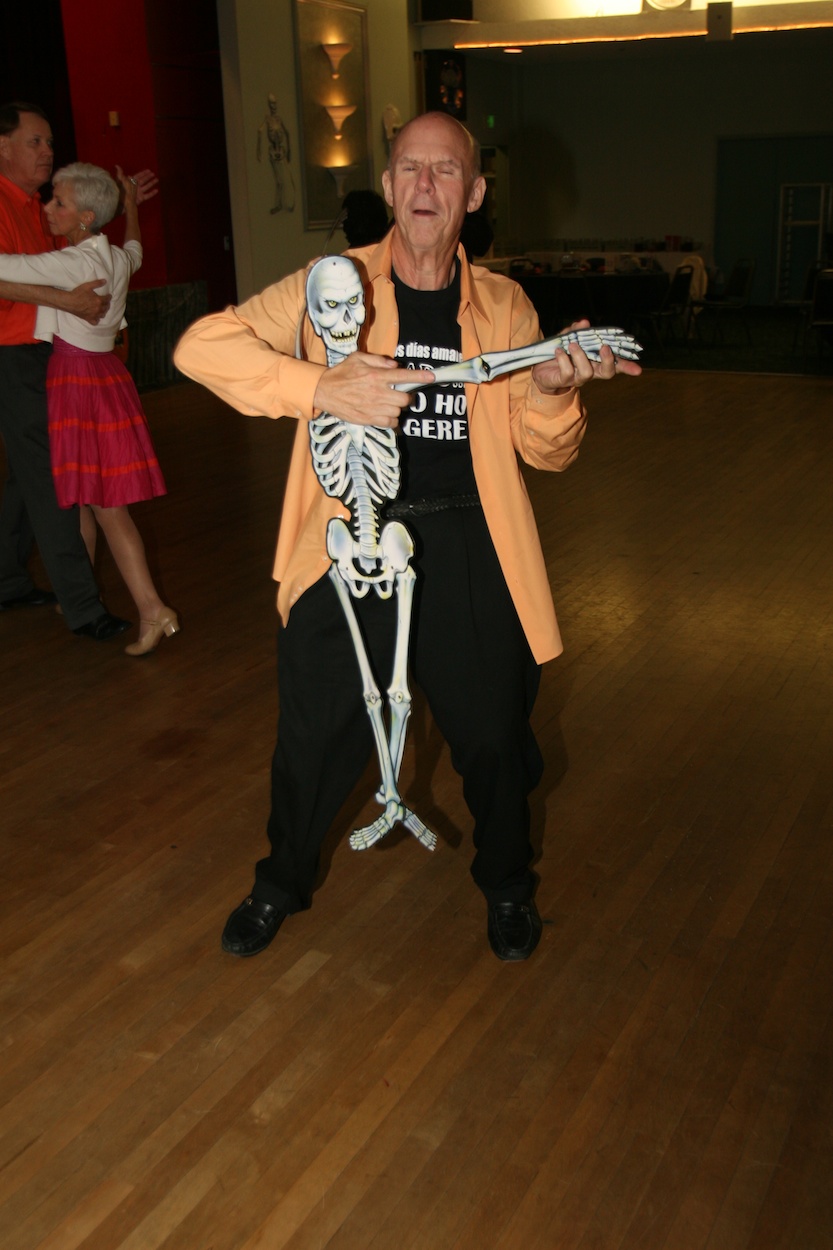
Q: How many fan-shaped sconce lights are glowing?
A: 3